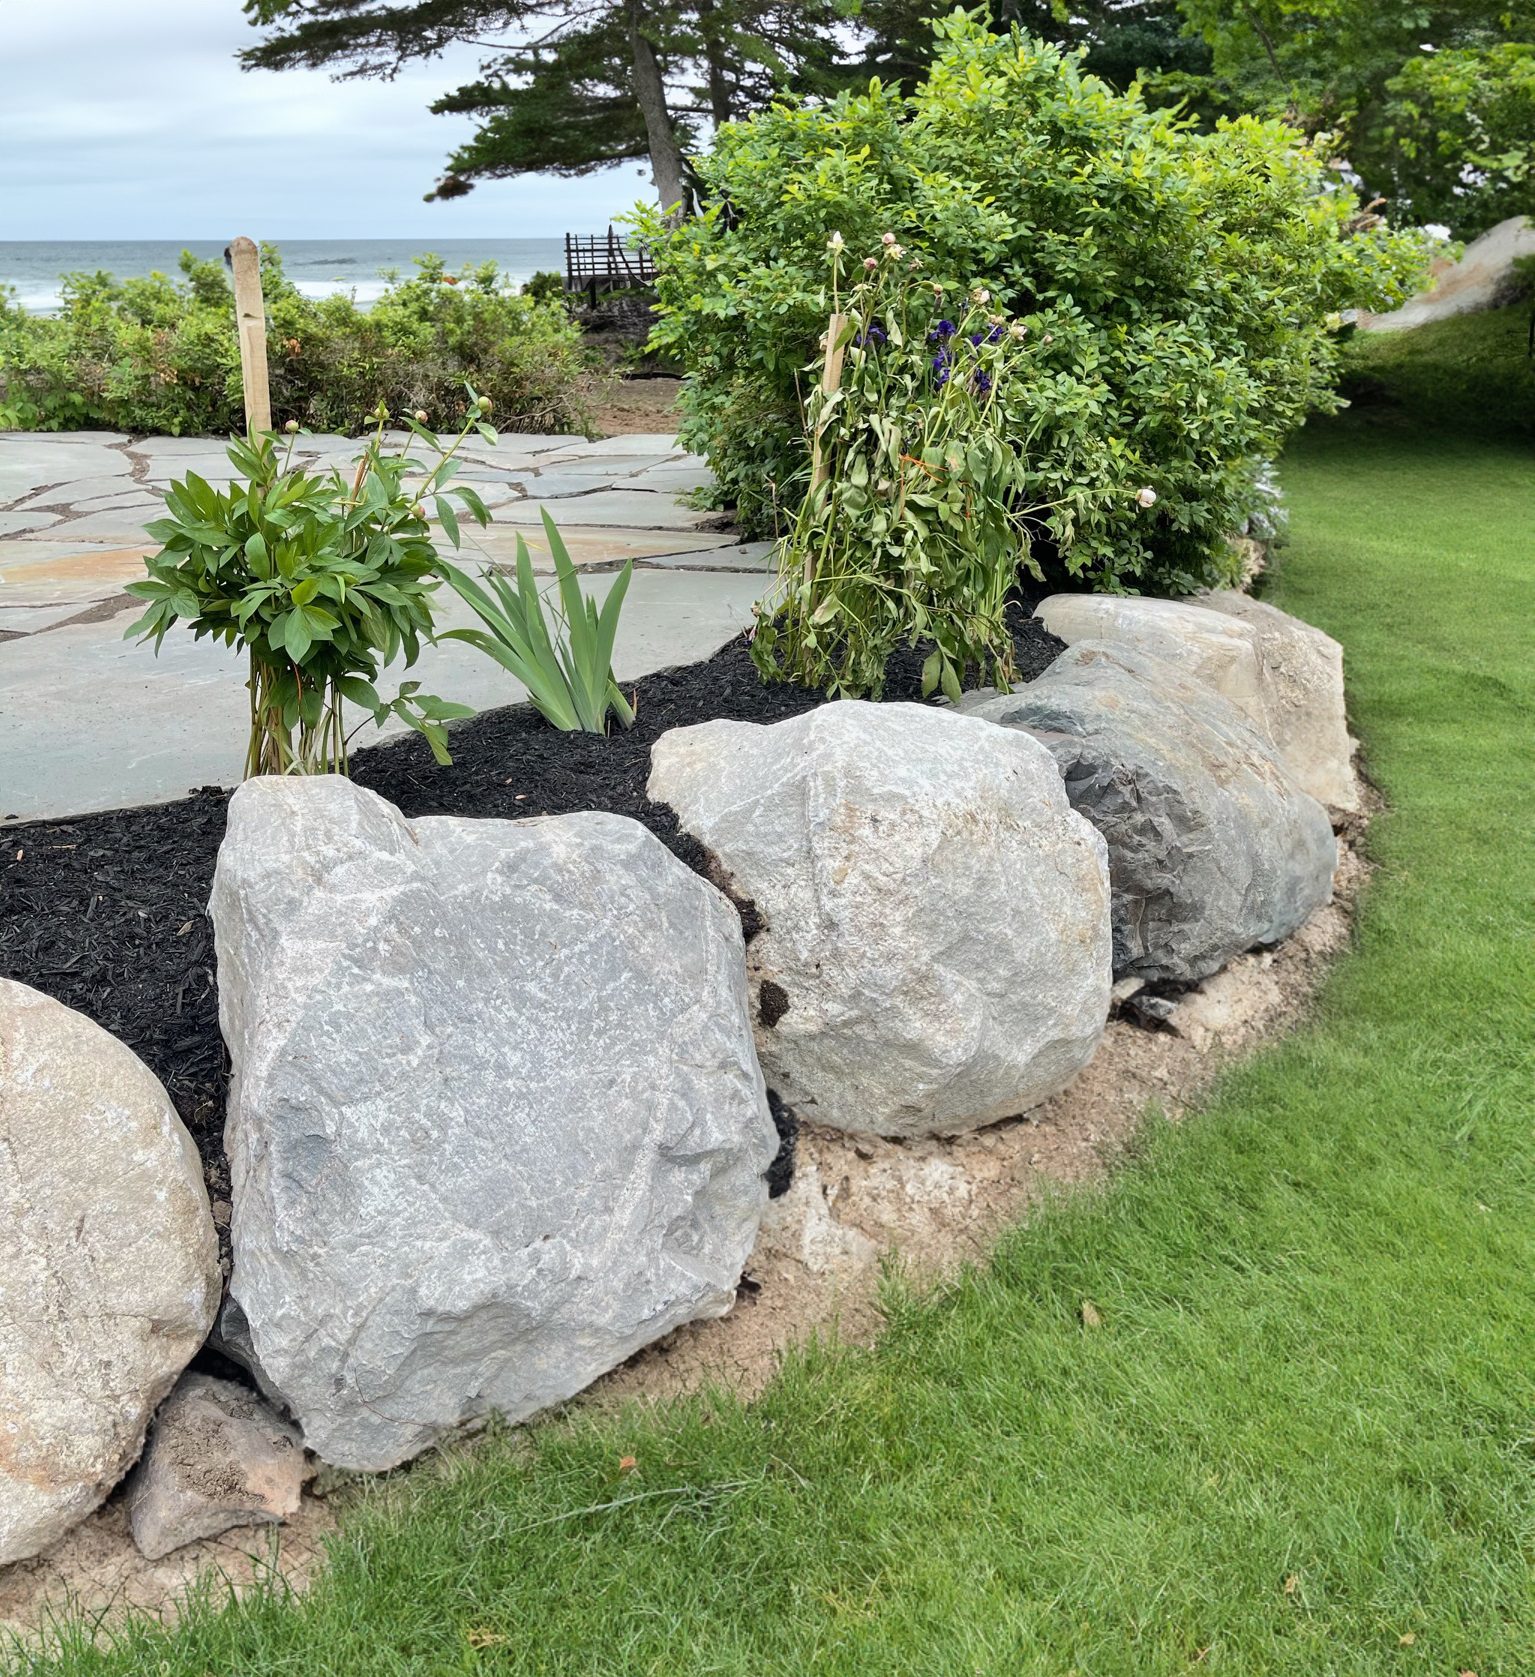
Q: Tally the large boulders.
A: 5